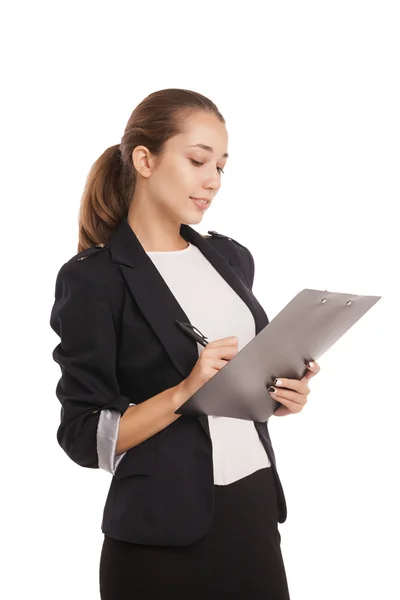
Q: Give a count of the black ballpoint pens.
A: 1